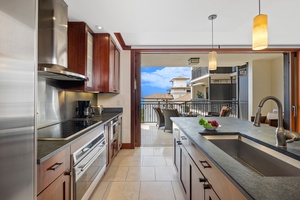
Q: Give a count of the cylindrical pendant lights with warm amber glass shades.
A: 2